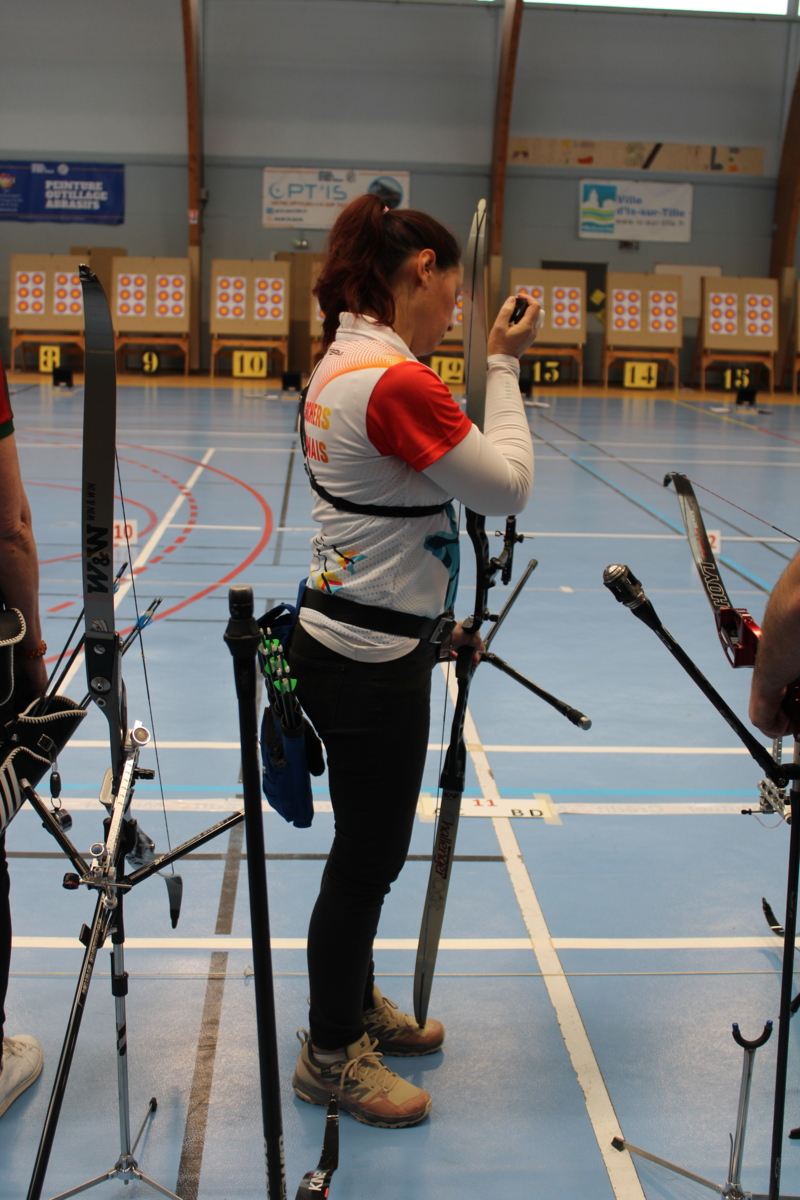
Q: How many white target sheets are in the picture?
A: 14